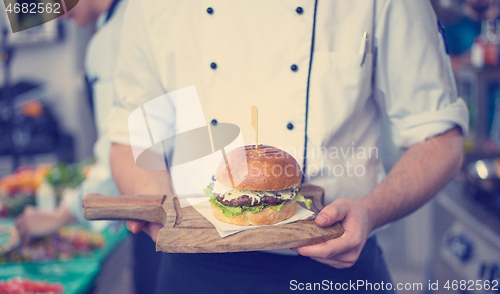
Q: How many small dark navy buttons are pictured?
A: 6